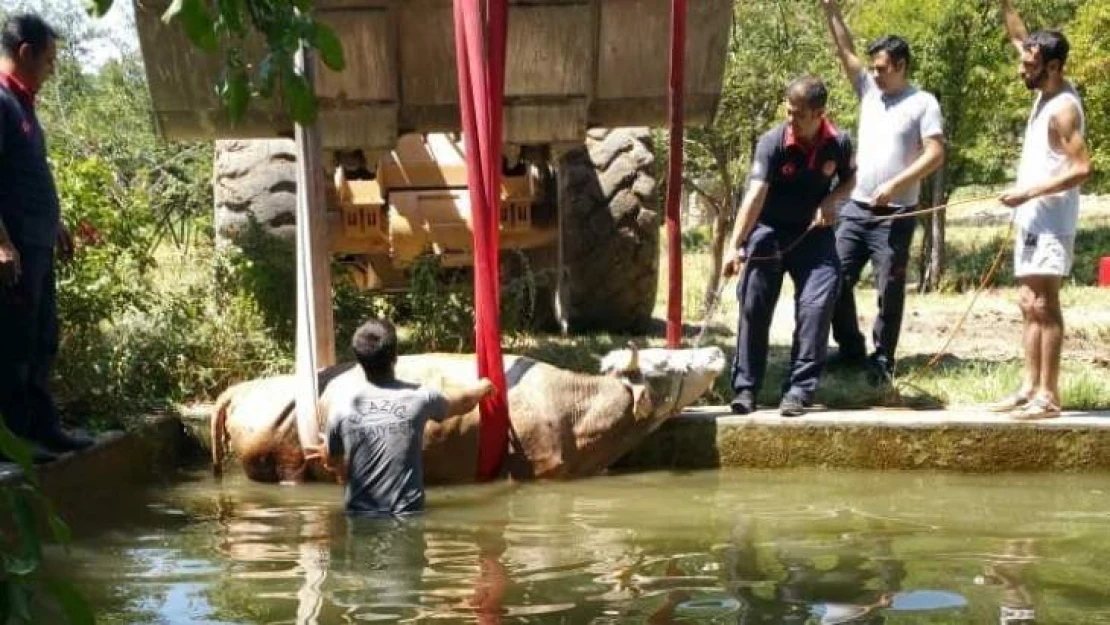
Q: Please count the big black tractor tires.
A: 2